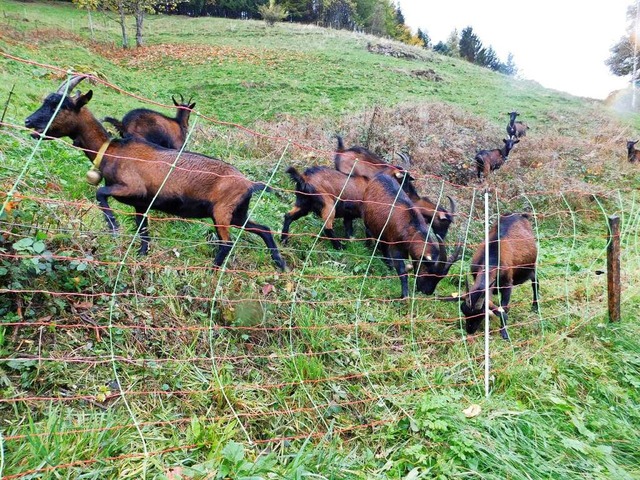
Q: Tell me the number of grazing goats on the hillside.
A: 9